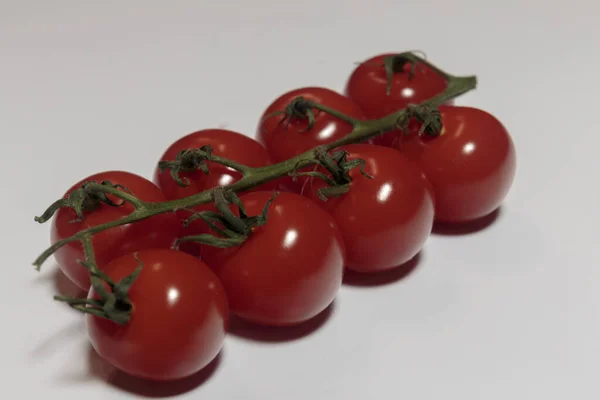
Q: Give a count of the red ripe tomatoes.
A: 8